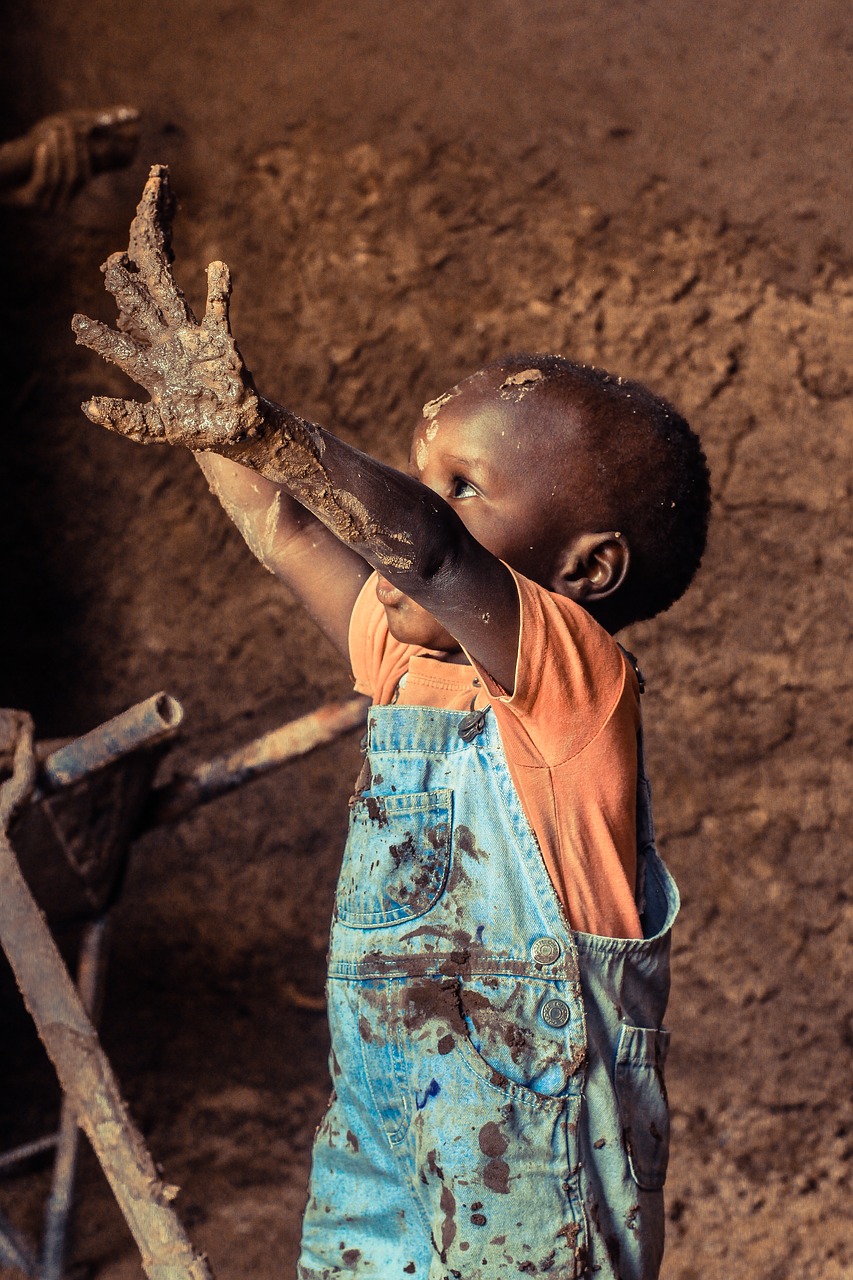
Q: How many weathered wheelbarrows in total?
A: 1